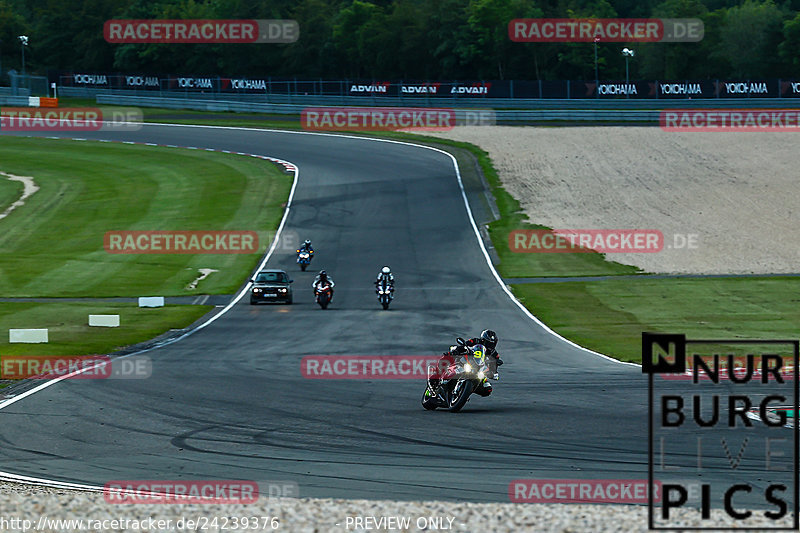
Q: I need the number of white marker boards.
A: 3